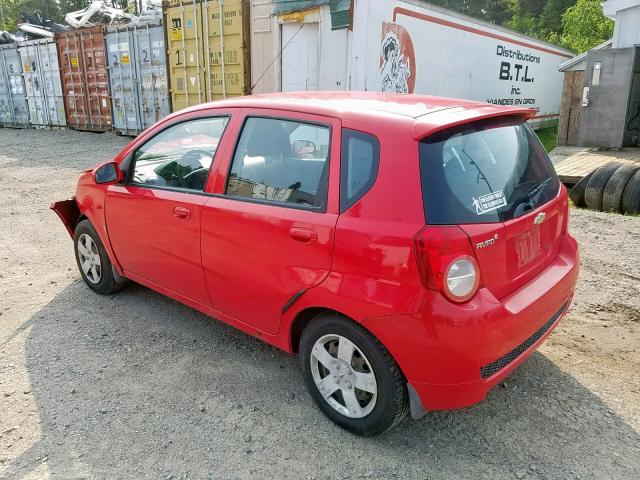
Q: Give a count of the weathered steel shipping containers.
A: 5